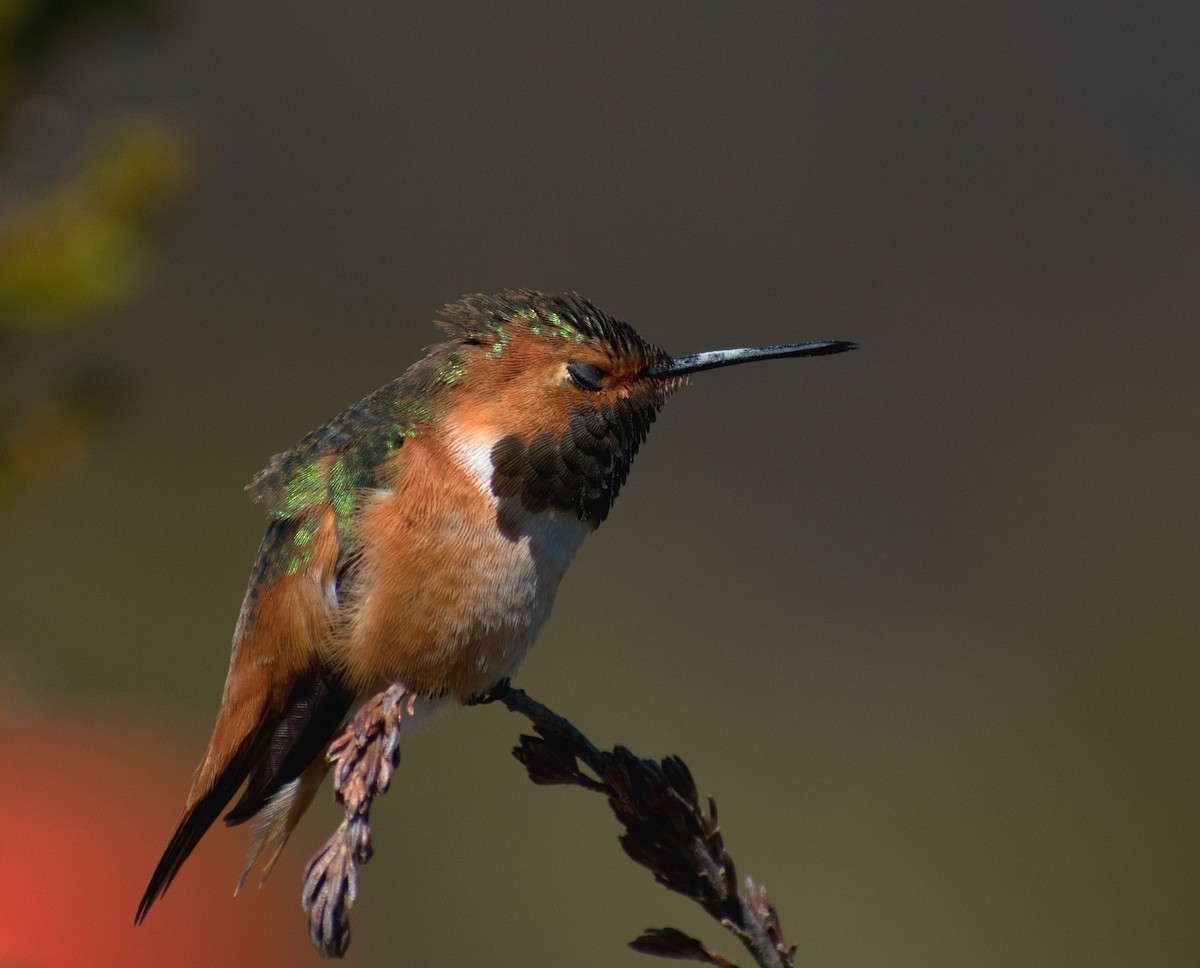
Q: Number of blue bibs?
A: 0